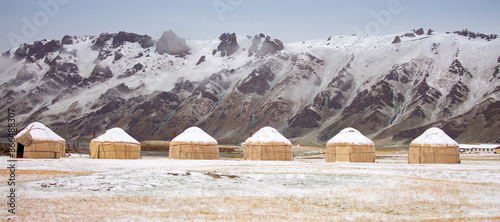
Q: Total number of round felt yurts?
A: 6